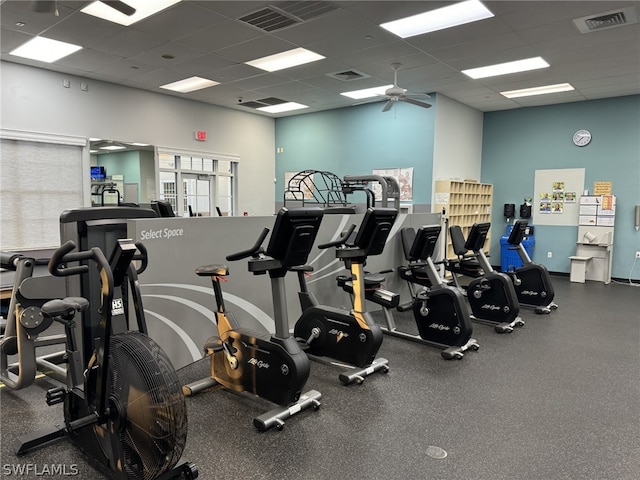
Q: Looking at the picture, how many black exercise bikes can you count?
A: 6